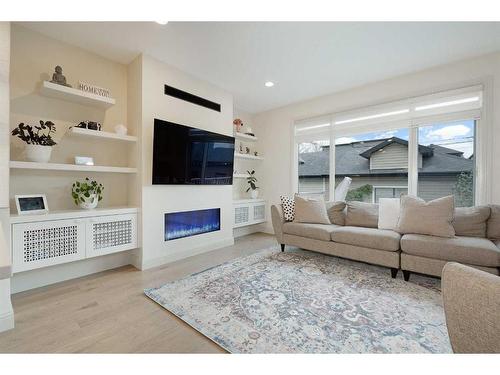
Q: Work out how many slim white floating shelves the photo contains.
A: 6